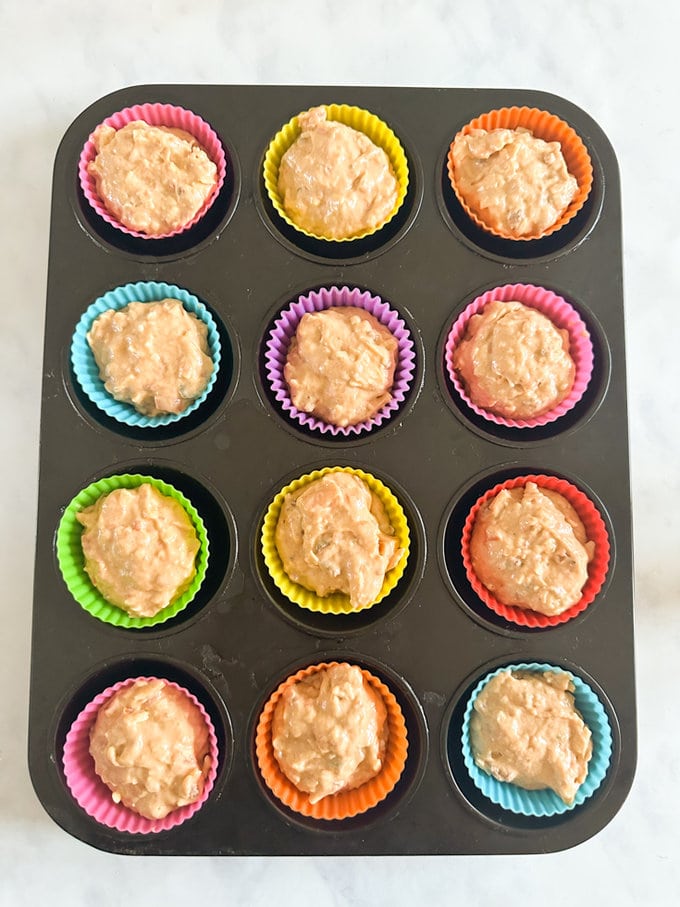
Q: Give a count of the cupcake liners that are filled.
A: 12